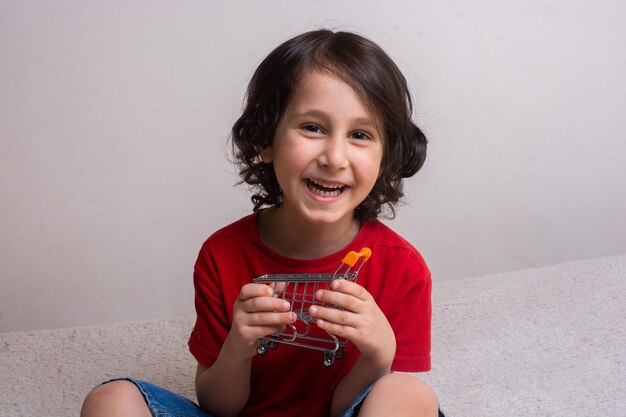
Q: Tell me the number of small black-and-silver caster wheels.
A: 4